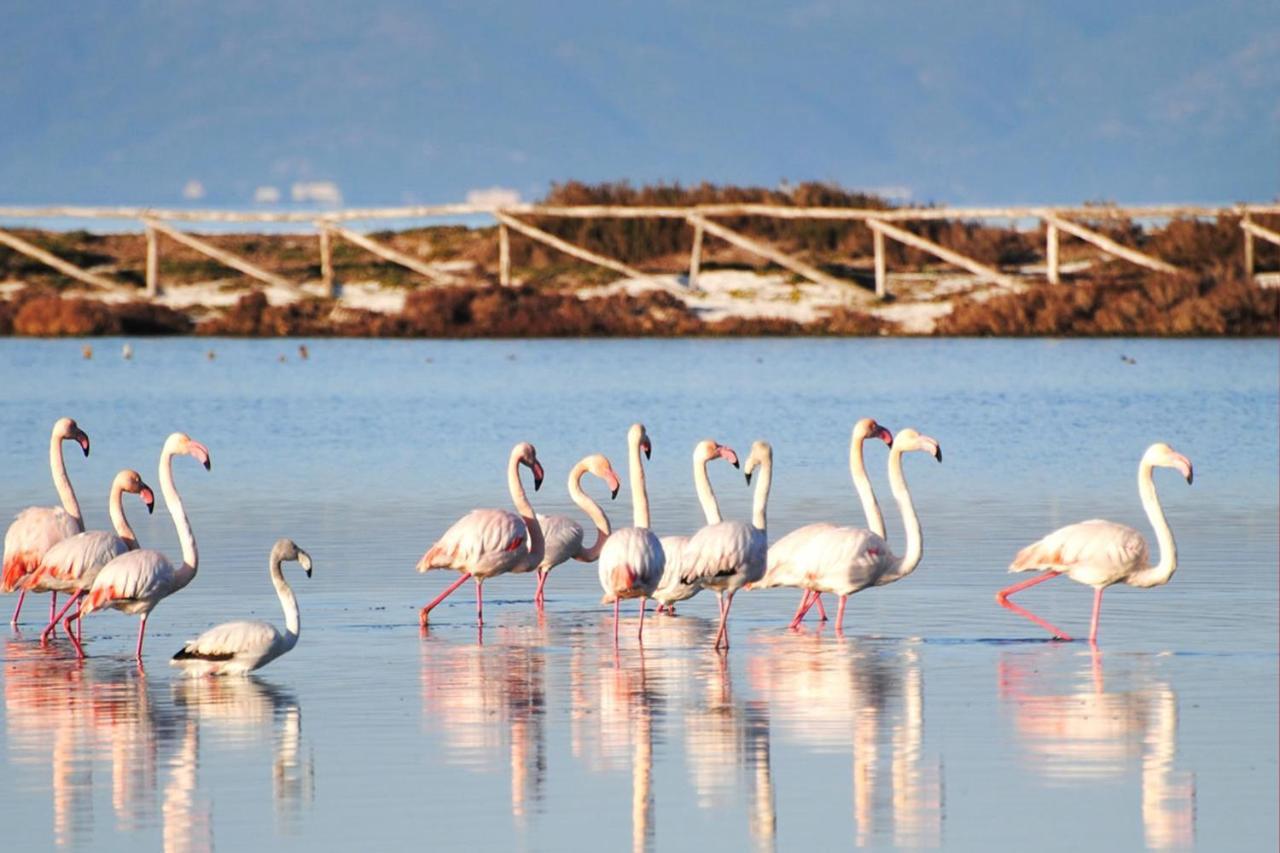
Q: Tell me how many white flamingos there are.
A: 12